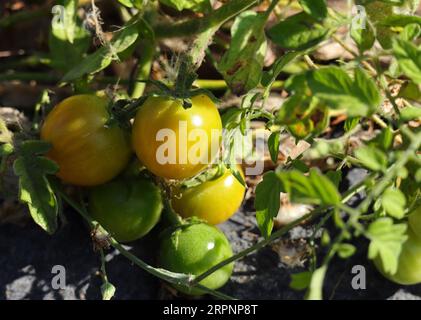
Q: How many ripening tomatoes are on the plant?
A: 3